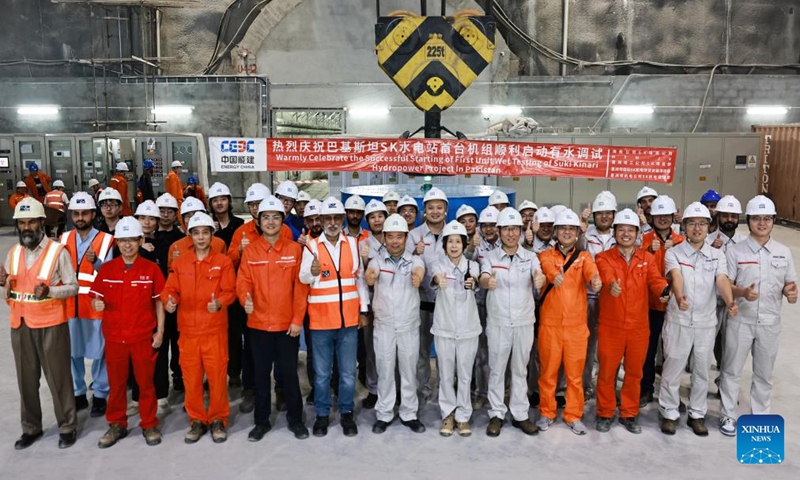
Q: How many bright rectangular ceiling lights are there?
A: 6